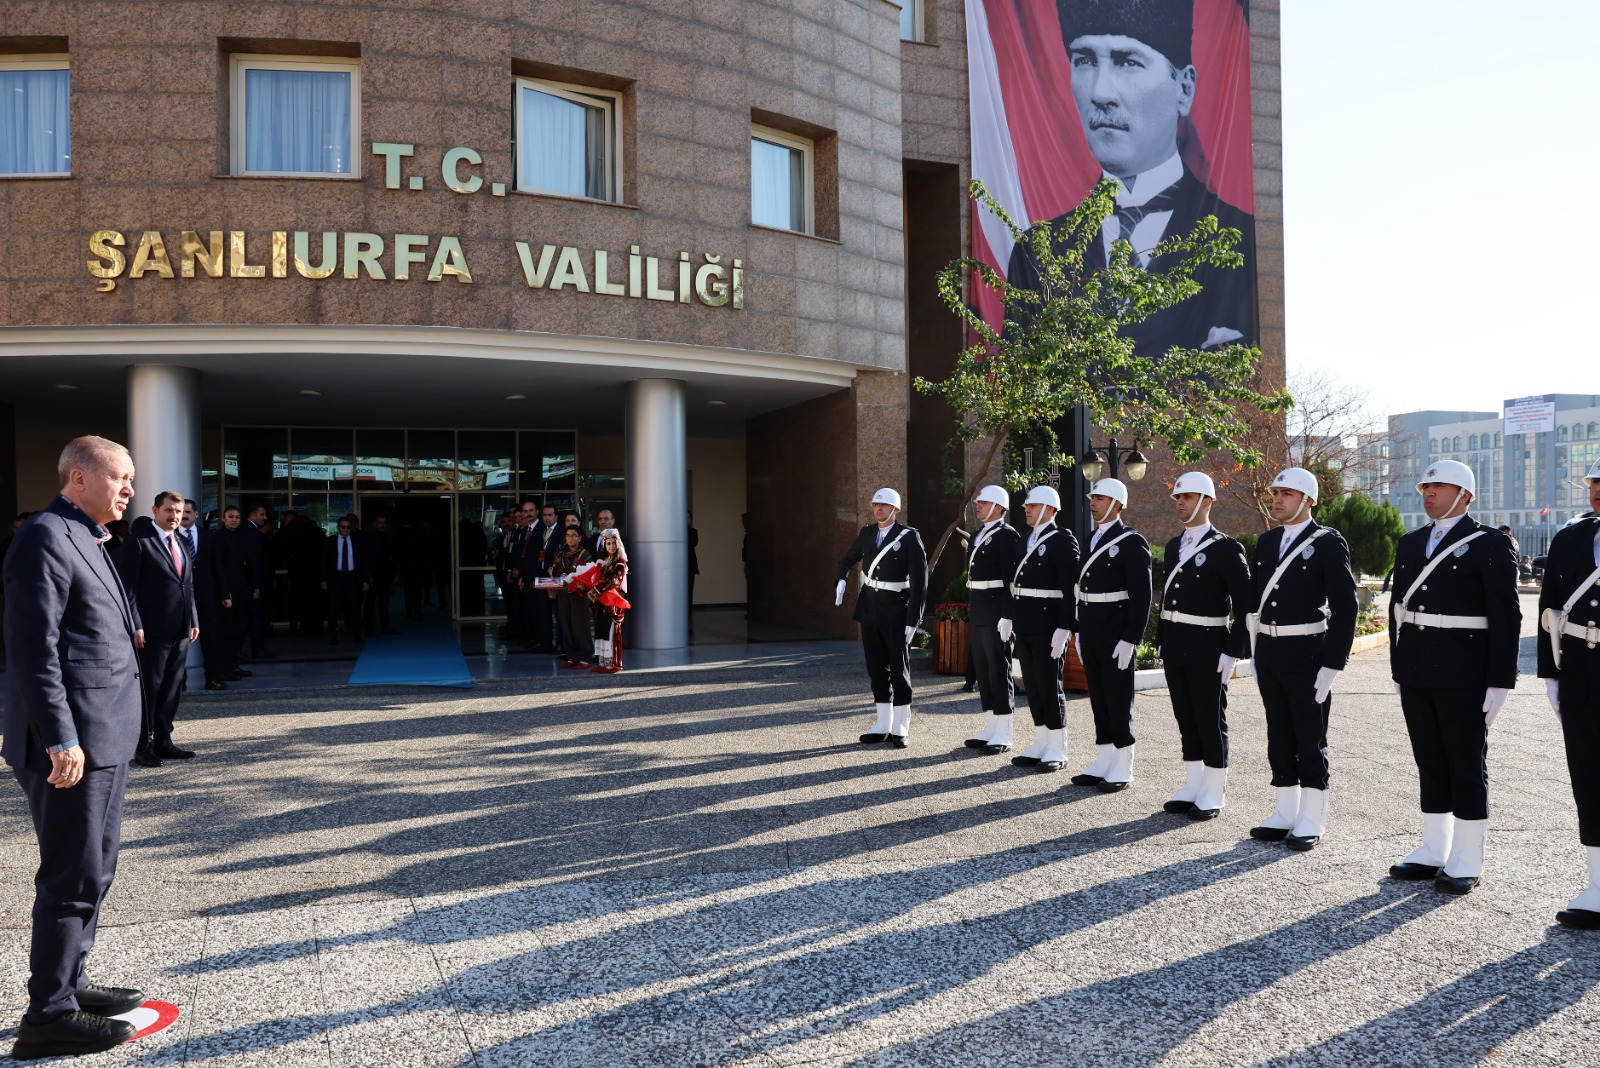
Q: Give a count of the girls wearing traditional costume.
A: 1